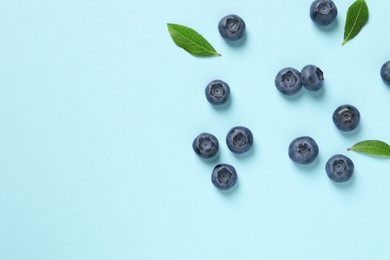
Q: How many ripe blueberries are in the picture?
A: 12